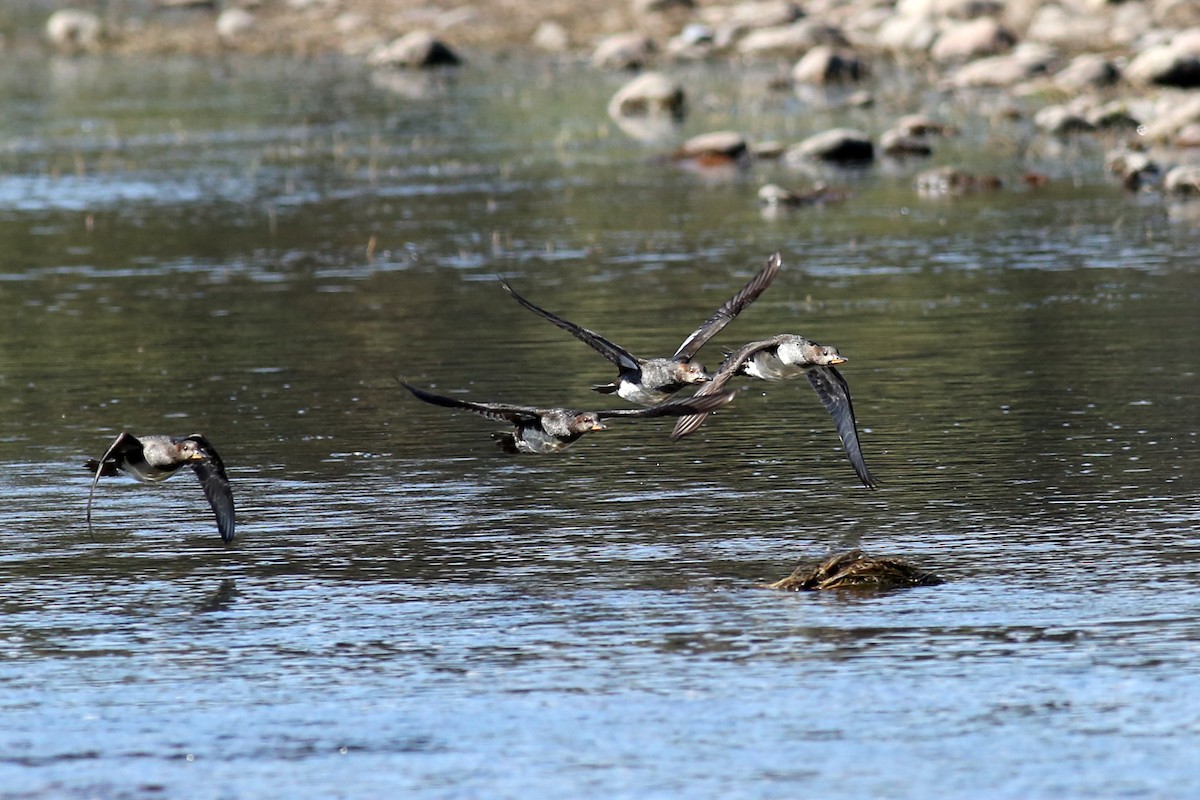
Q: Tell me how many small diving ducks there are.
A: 4